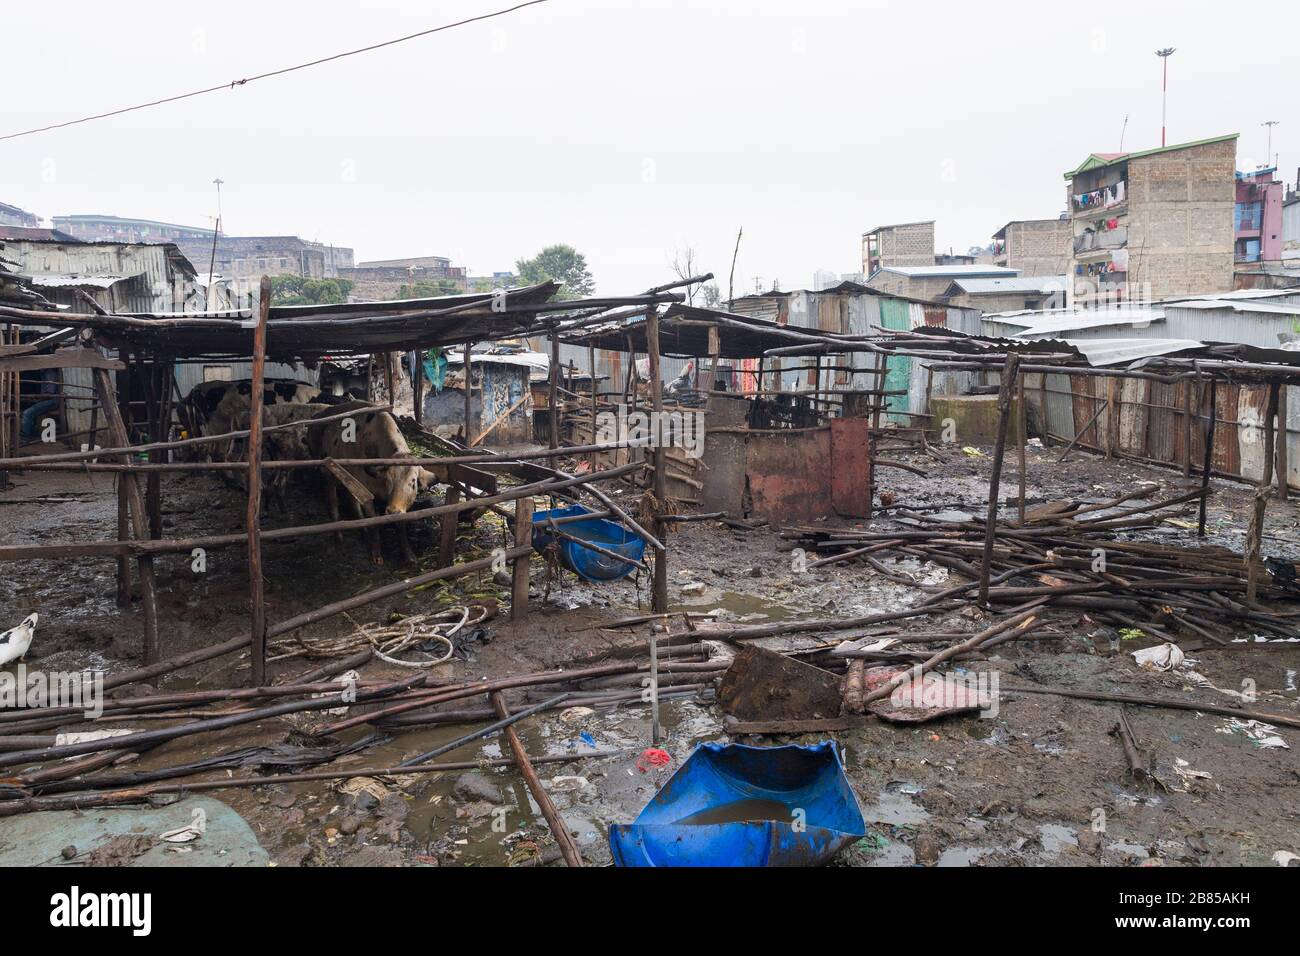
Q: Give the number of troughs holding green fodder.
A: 1